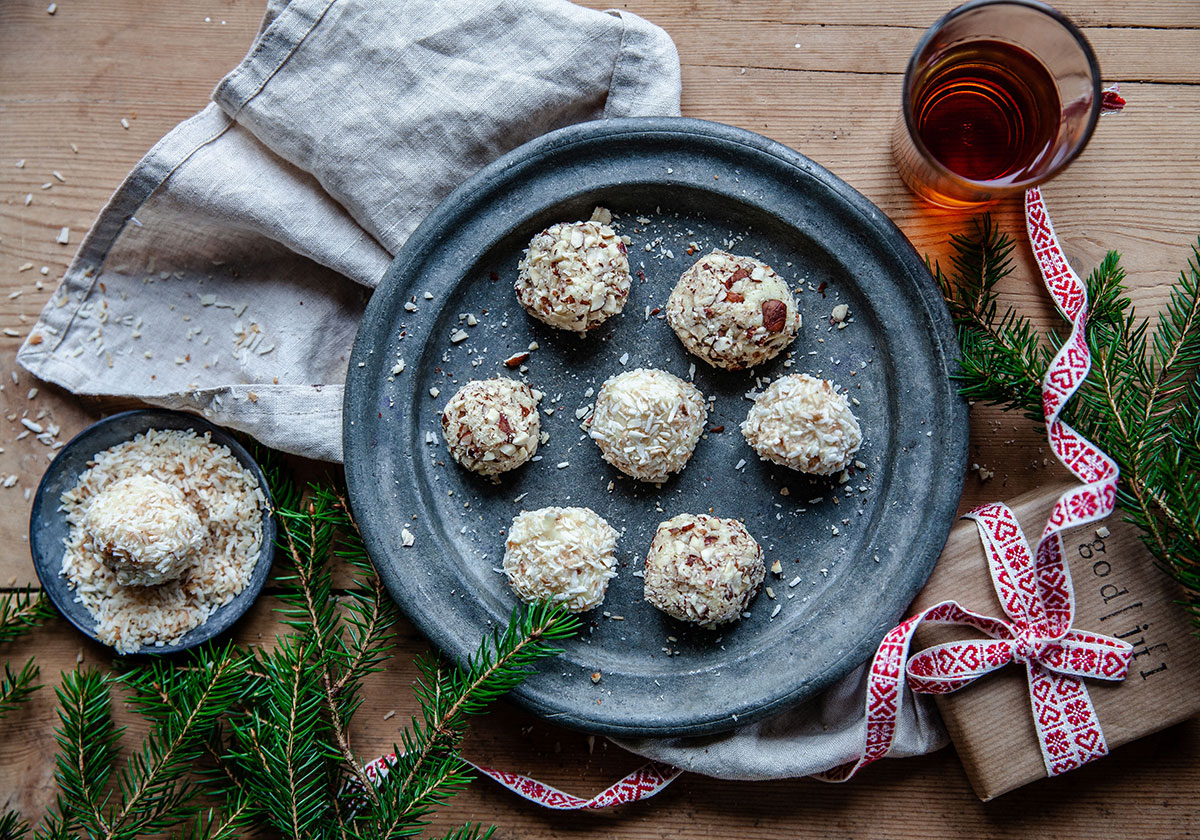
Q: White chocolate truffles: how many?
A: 8